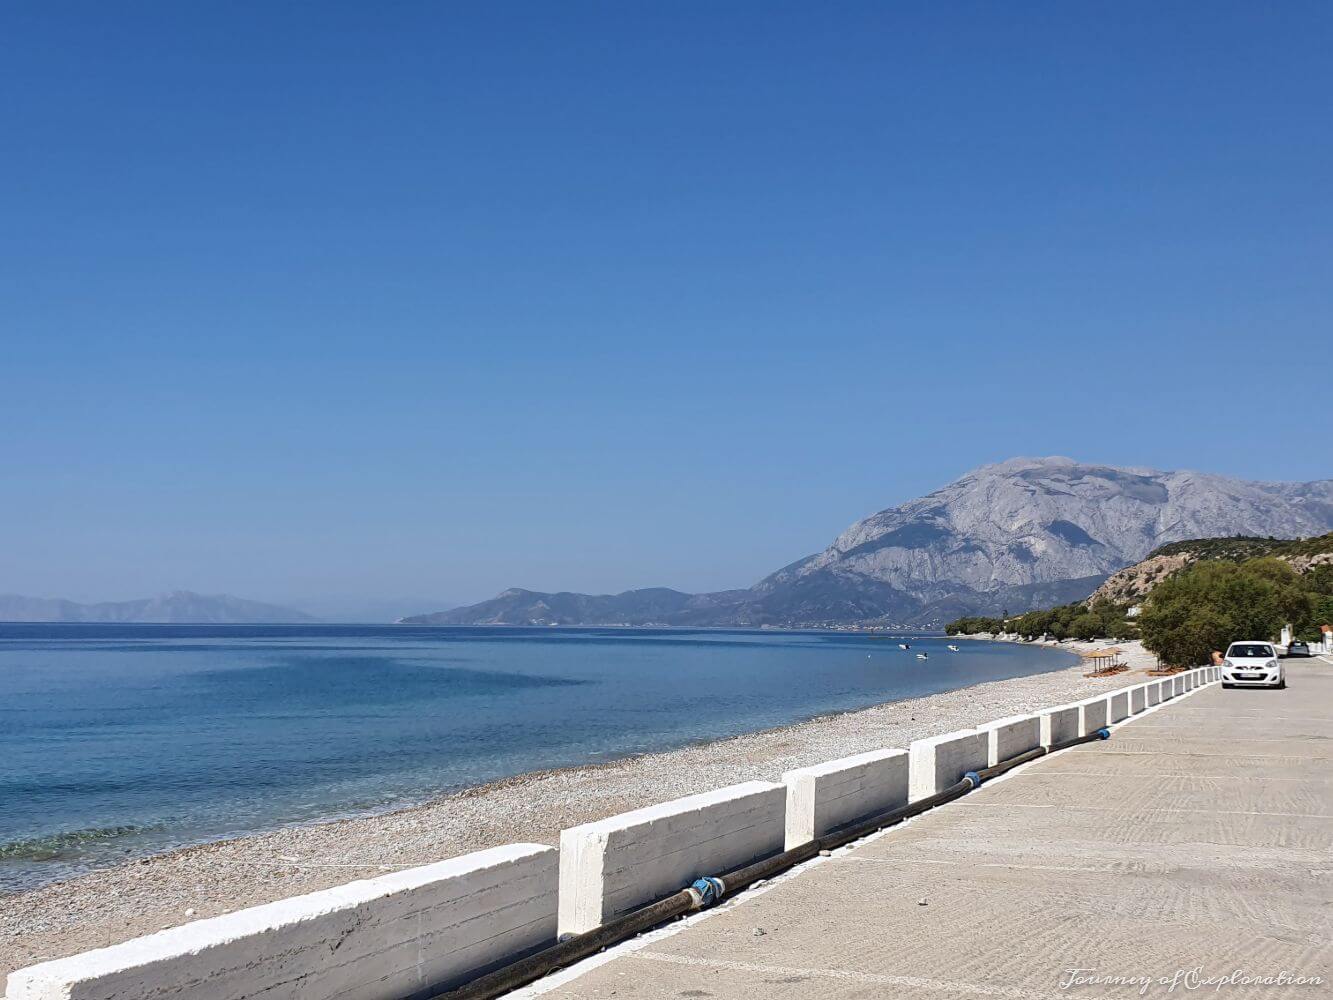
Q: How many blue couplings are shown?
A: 3